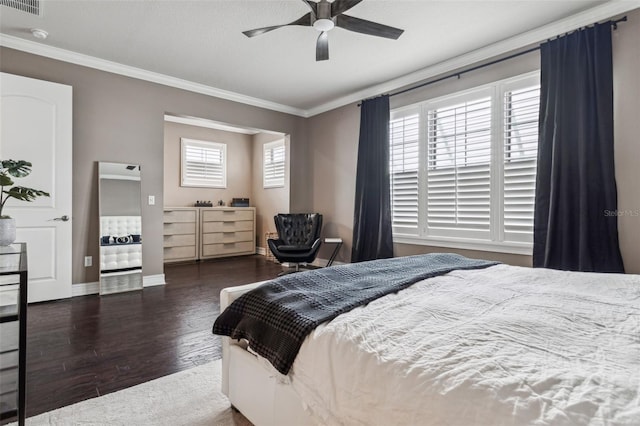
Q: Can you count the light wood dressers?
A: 2